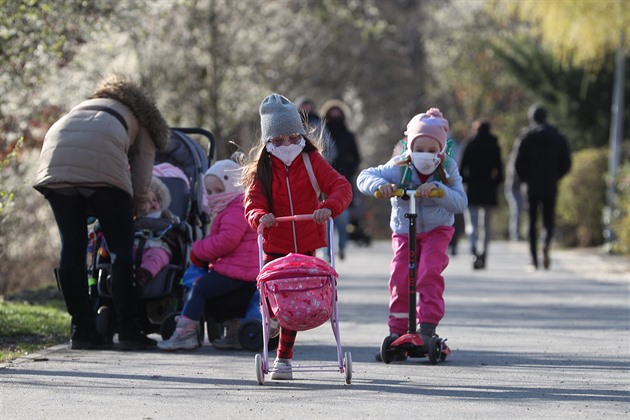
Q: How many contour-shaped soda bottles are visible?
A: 0